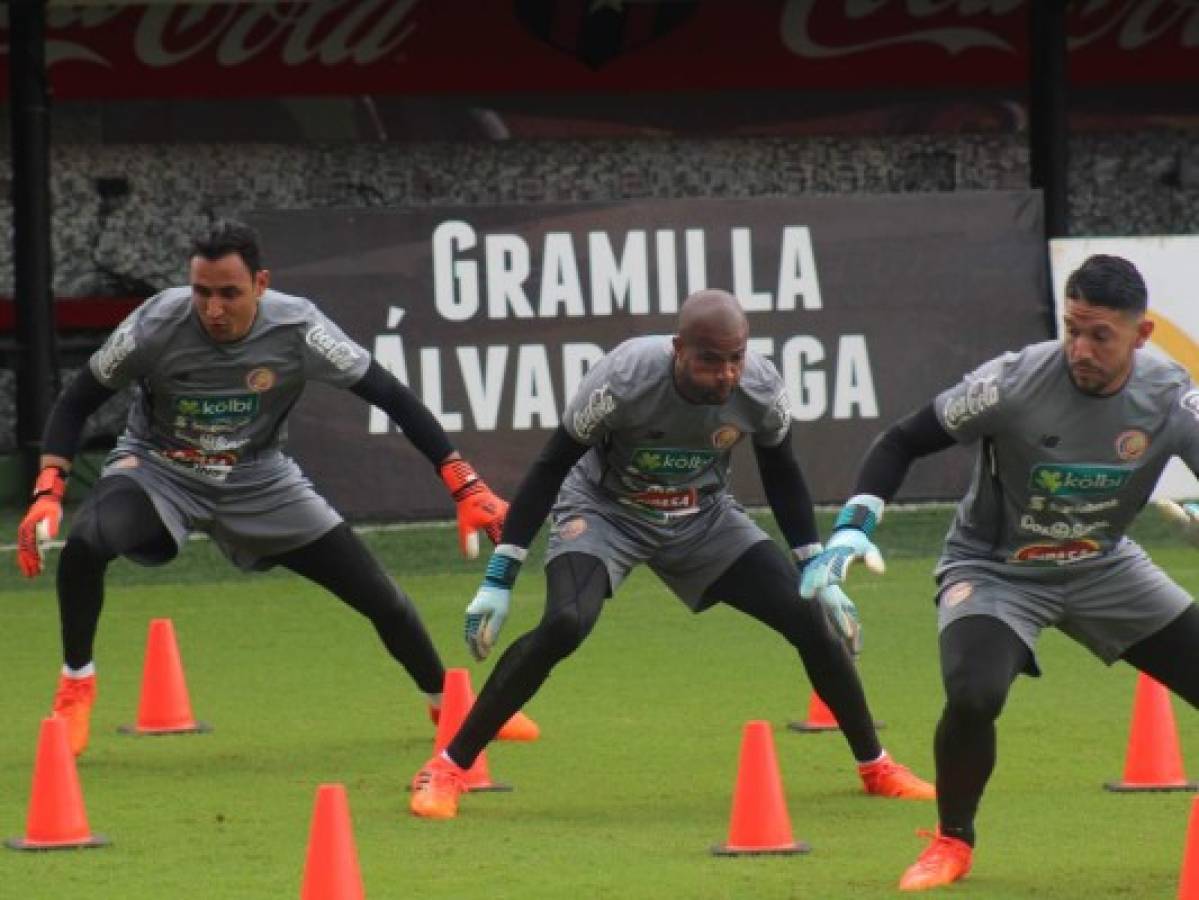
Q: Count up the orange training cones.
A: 8